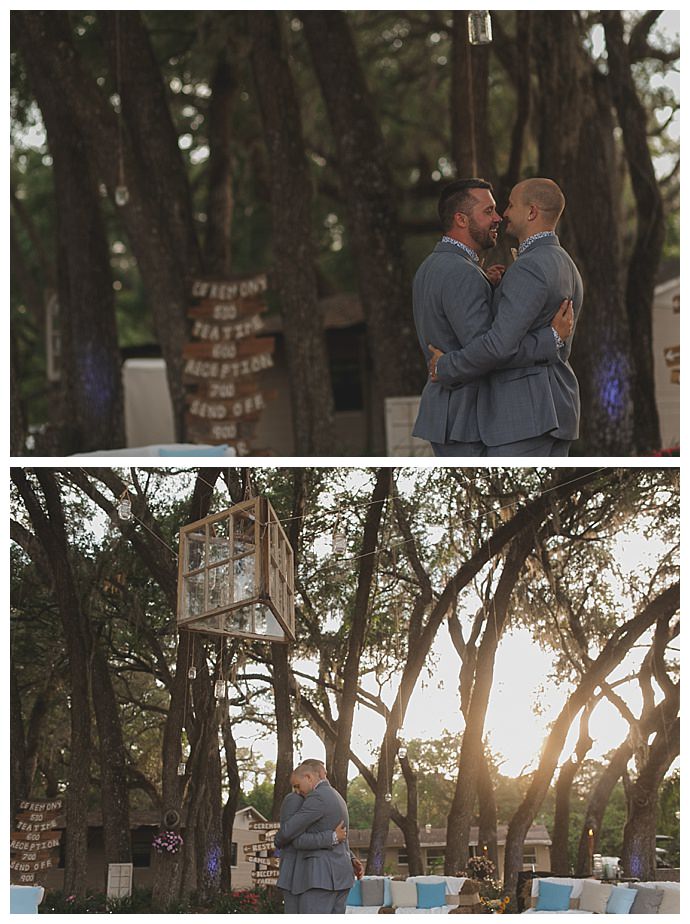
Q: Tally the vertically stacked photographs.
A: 2